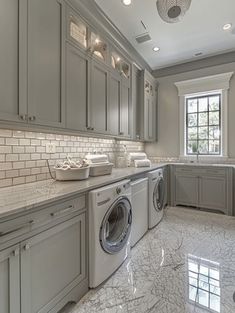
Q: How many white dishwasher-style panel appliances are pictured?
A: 1